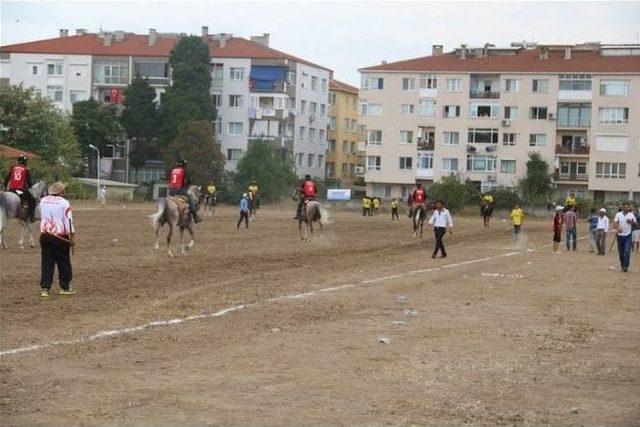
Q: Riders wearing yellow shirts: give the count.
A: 4